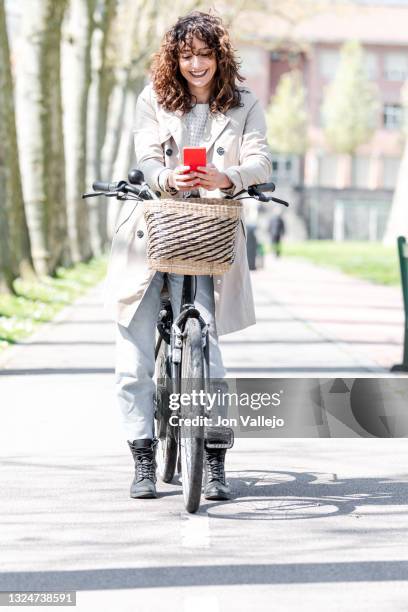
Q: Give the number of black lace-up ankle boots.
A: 2